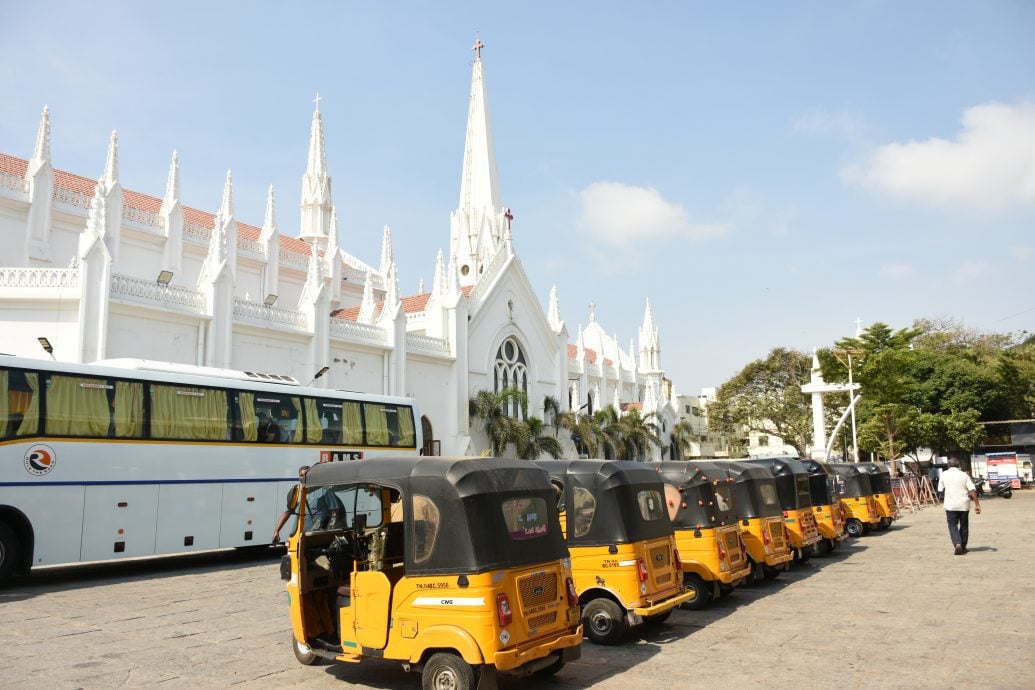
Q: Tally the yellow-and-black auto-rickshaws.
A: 8